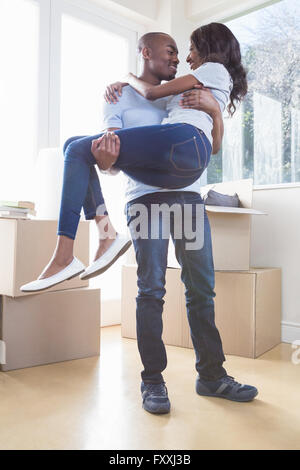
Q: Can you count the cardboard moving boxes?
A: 4